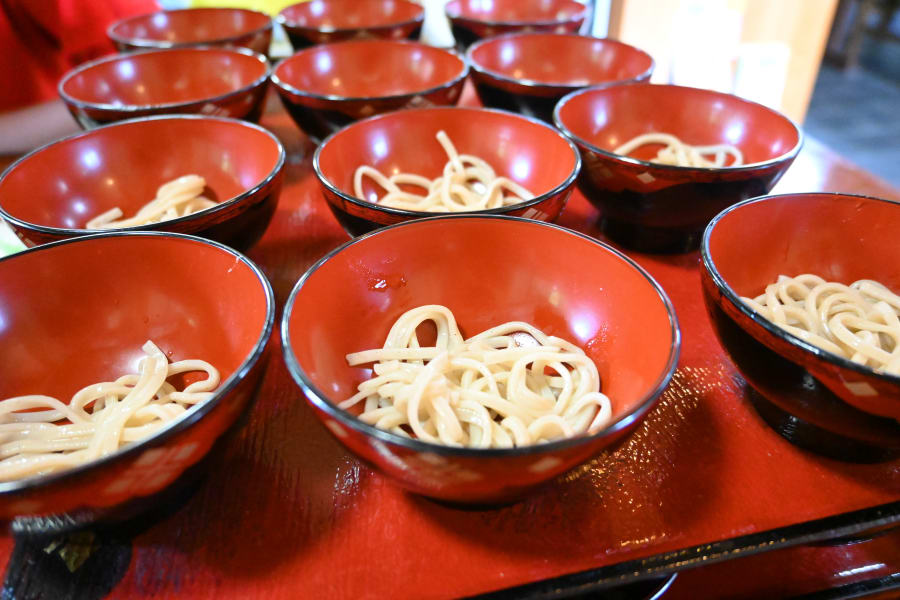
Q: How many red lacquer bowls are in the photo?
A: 12